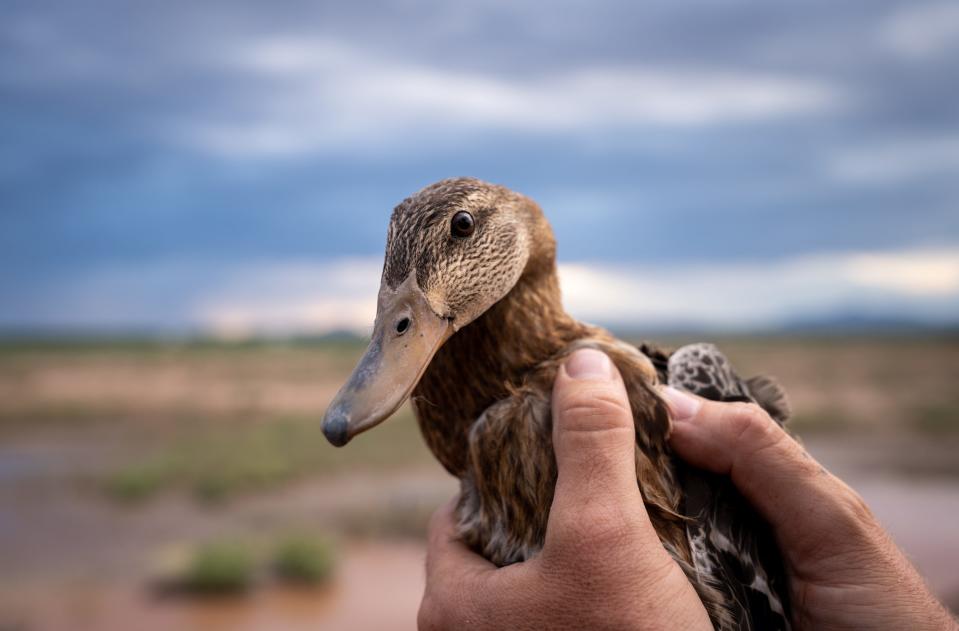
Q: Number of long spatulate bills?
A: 1